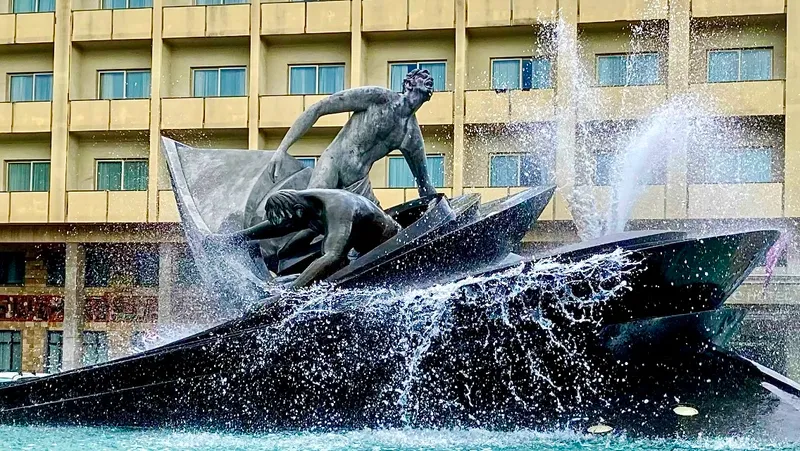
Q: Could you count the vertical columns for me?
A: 8